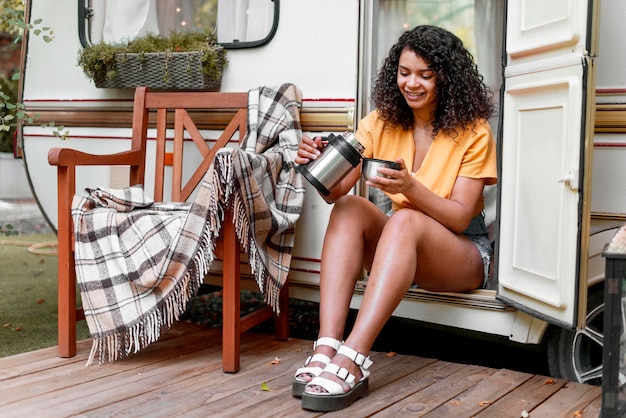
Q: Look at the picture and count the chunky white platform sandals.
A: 2